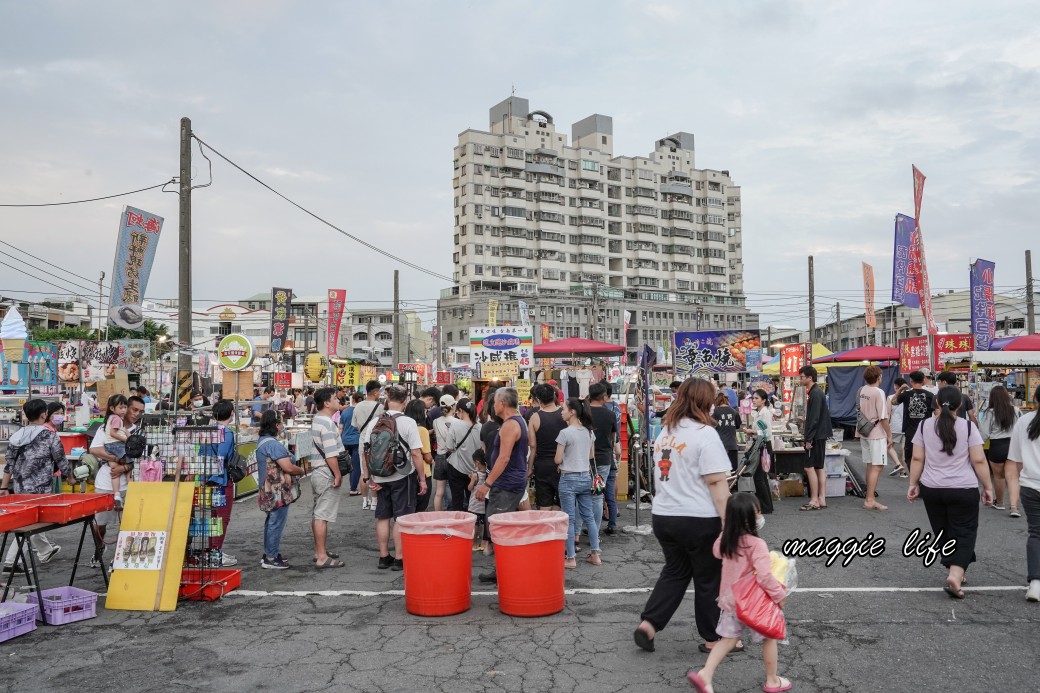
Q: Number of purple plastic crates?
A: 2